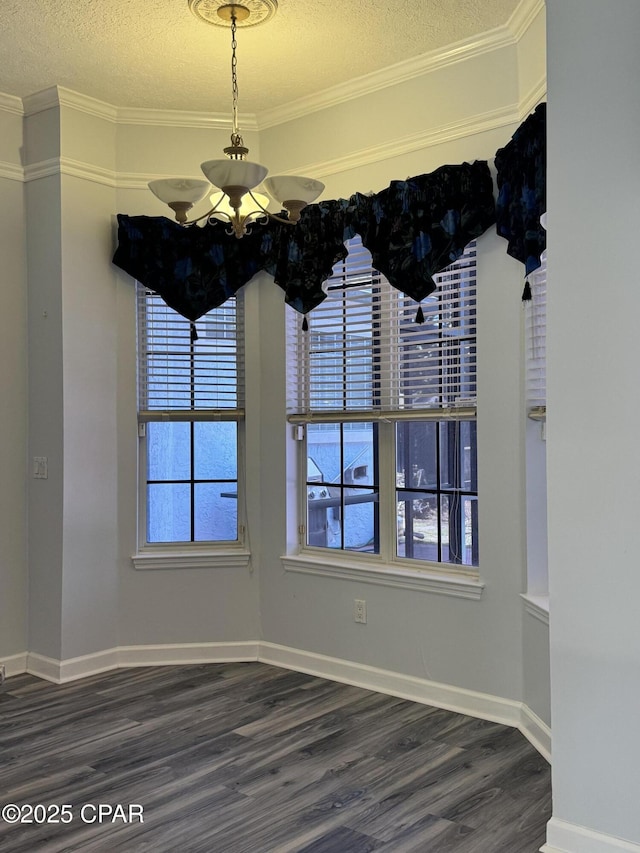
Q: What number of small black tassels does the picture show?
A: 4